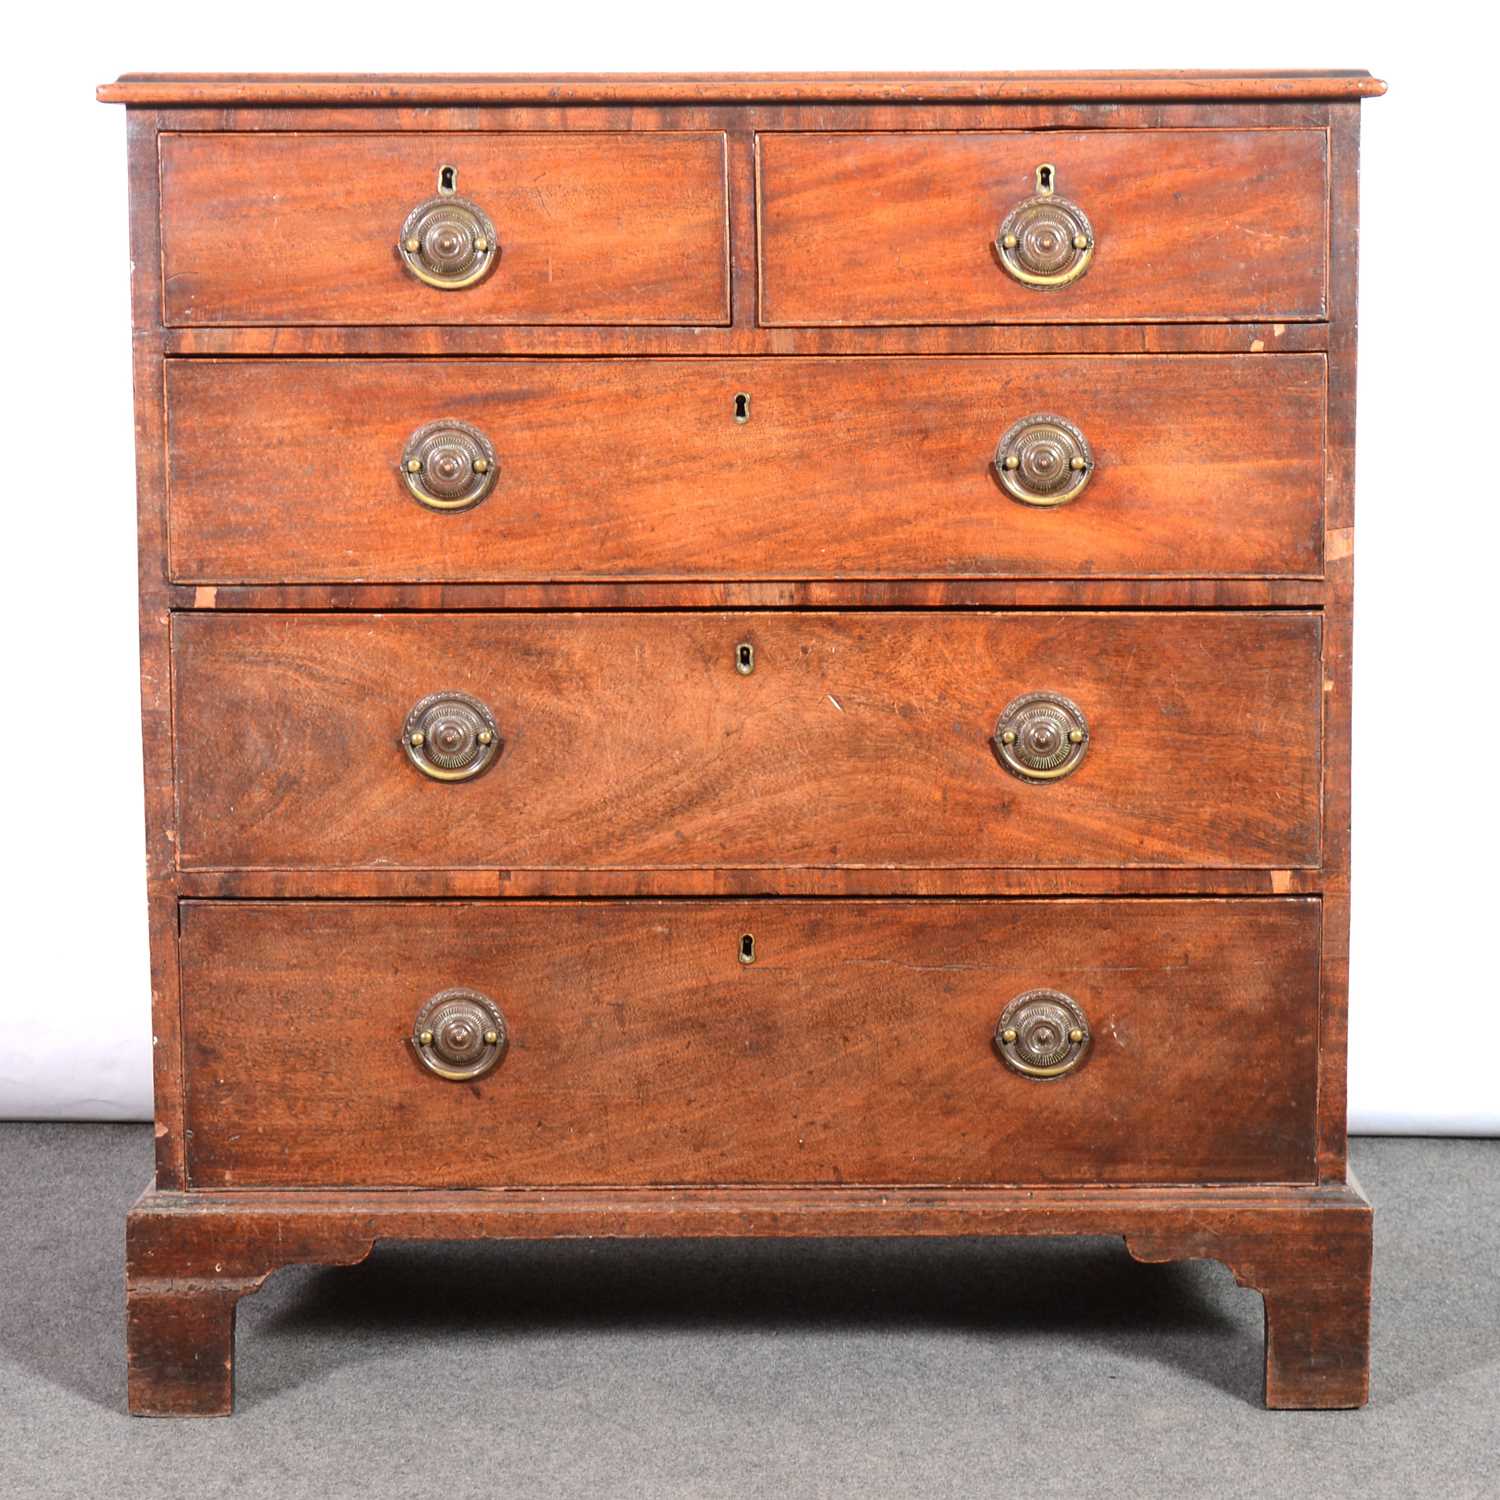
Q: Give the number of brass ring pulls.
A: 8